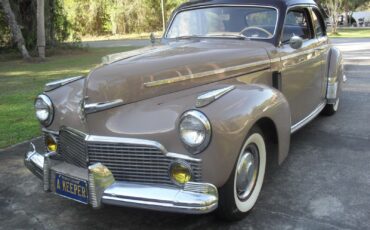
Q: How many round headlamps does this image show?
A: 2